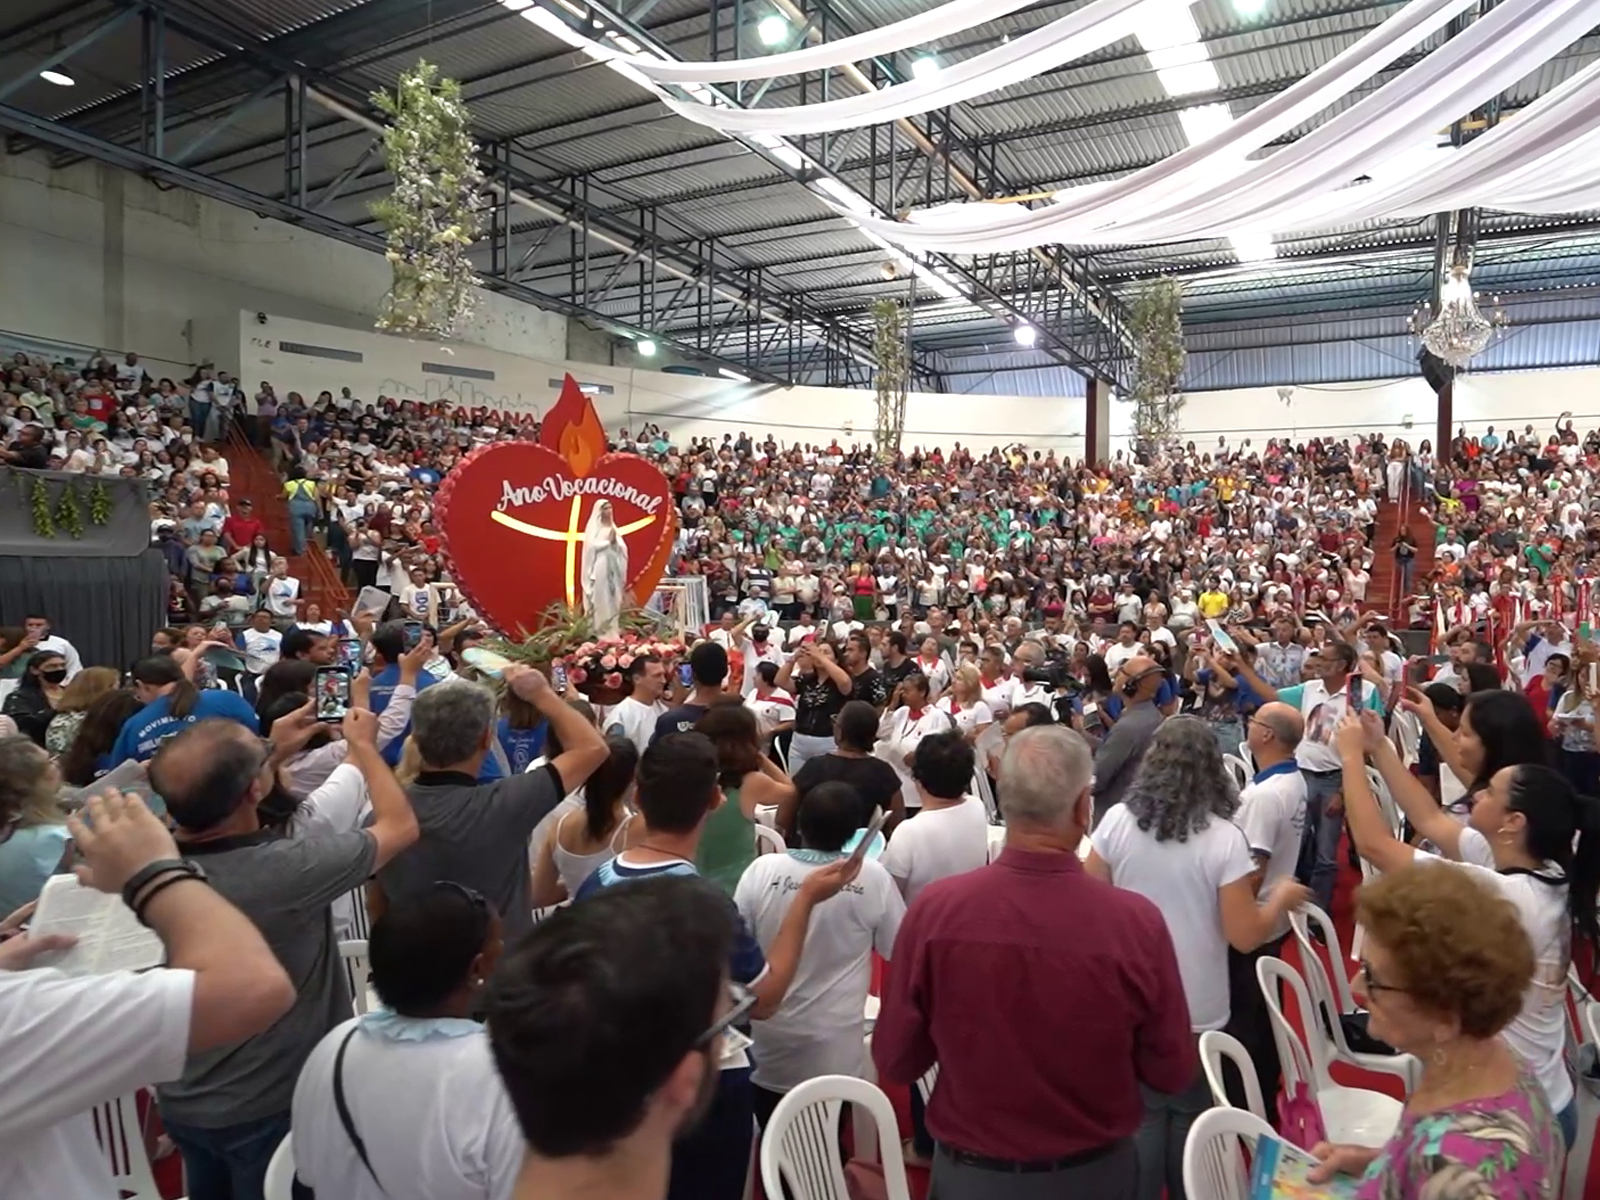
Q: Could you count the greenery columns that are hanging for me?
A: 3